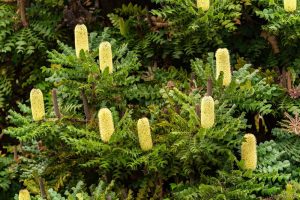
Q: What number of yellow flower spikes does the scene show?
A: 11